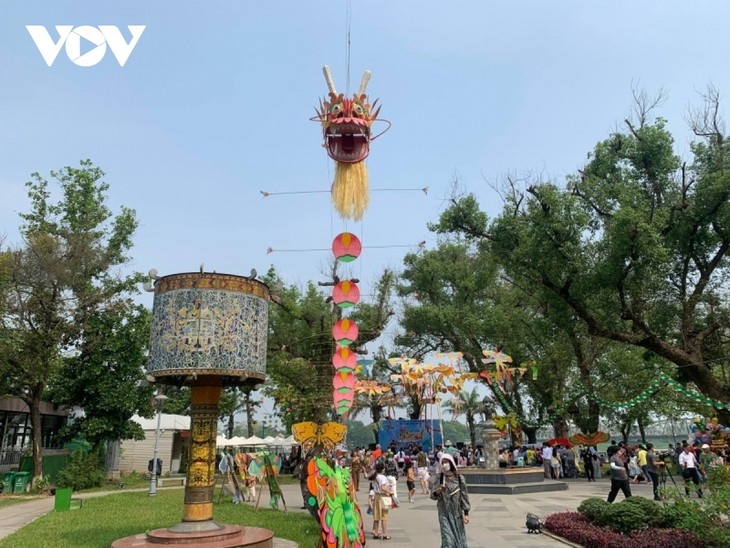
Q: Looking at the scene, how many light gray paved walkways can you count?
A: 2